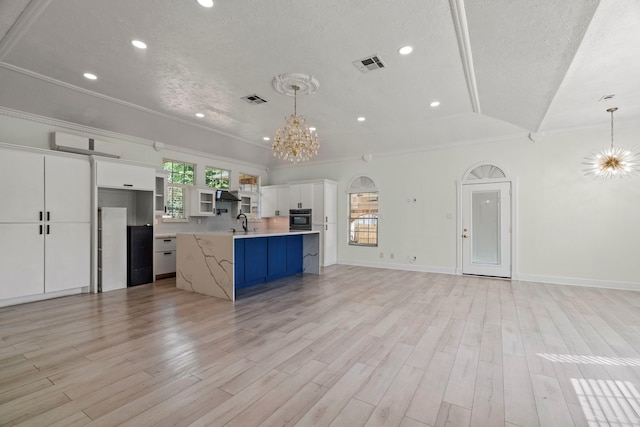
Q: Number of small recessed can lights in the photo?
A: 9